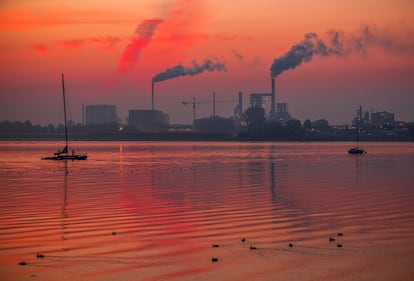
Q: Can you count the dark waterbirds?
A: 11